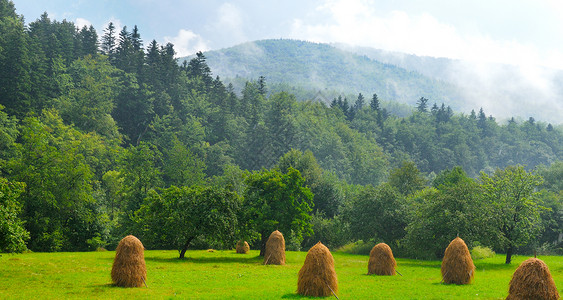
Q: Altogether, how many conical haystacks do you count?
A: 7